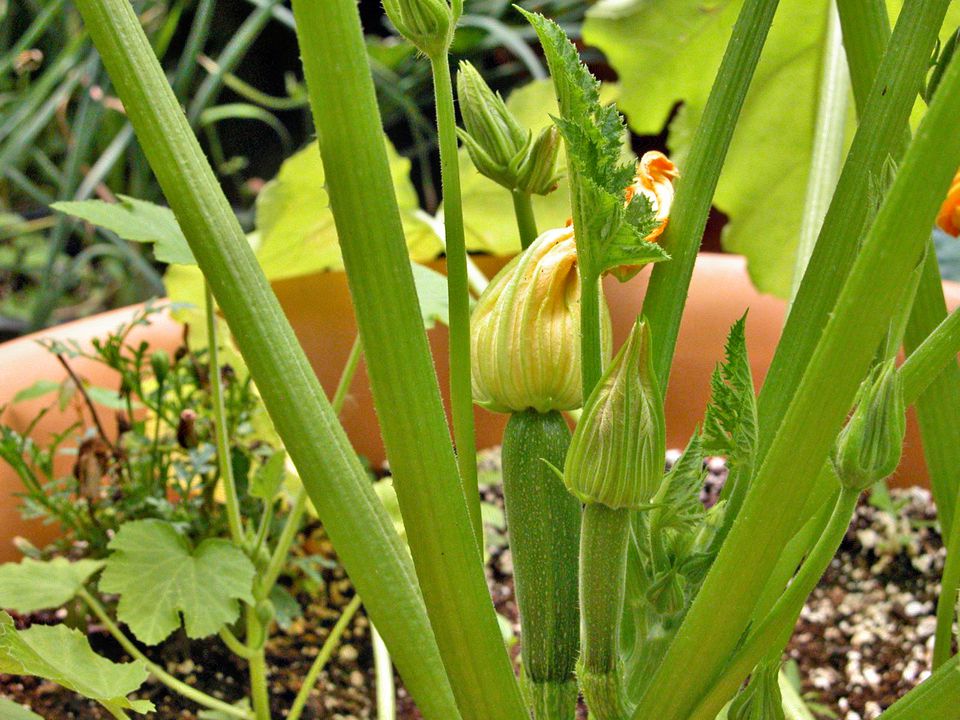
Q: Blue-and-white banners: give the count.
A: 0